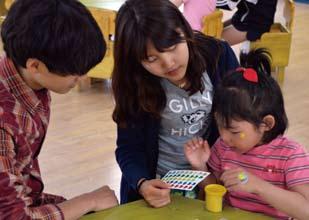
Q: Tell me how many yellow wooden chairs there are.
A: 3